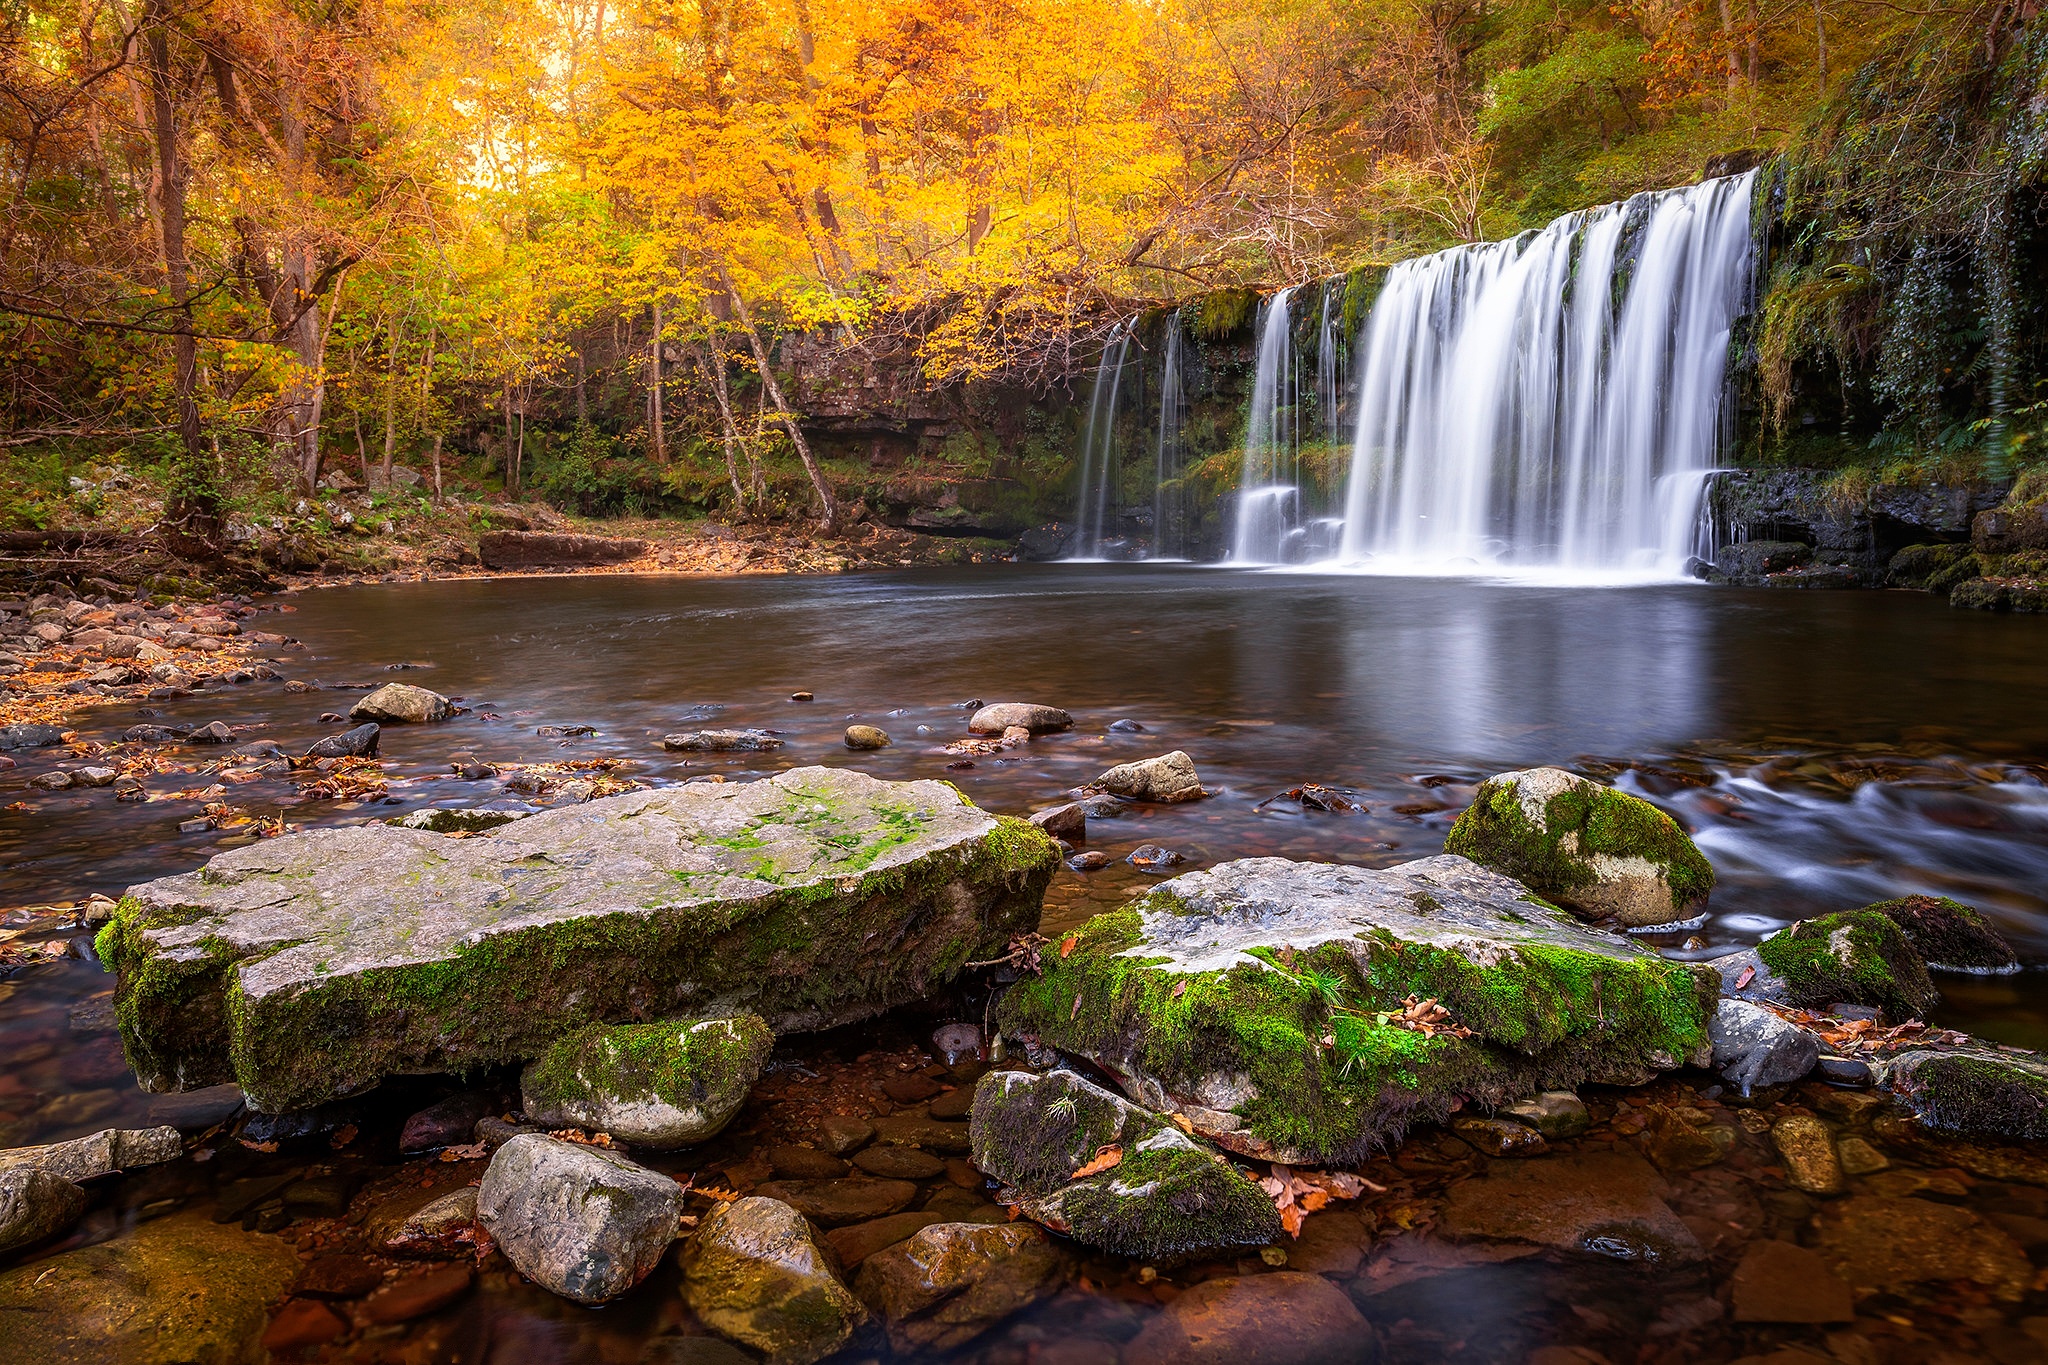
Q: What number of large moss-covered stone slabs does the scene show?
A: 2